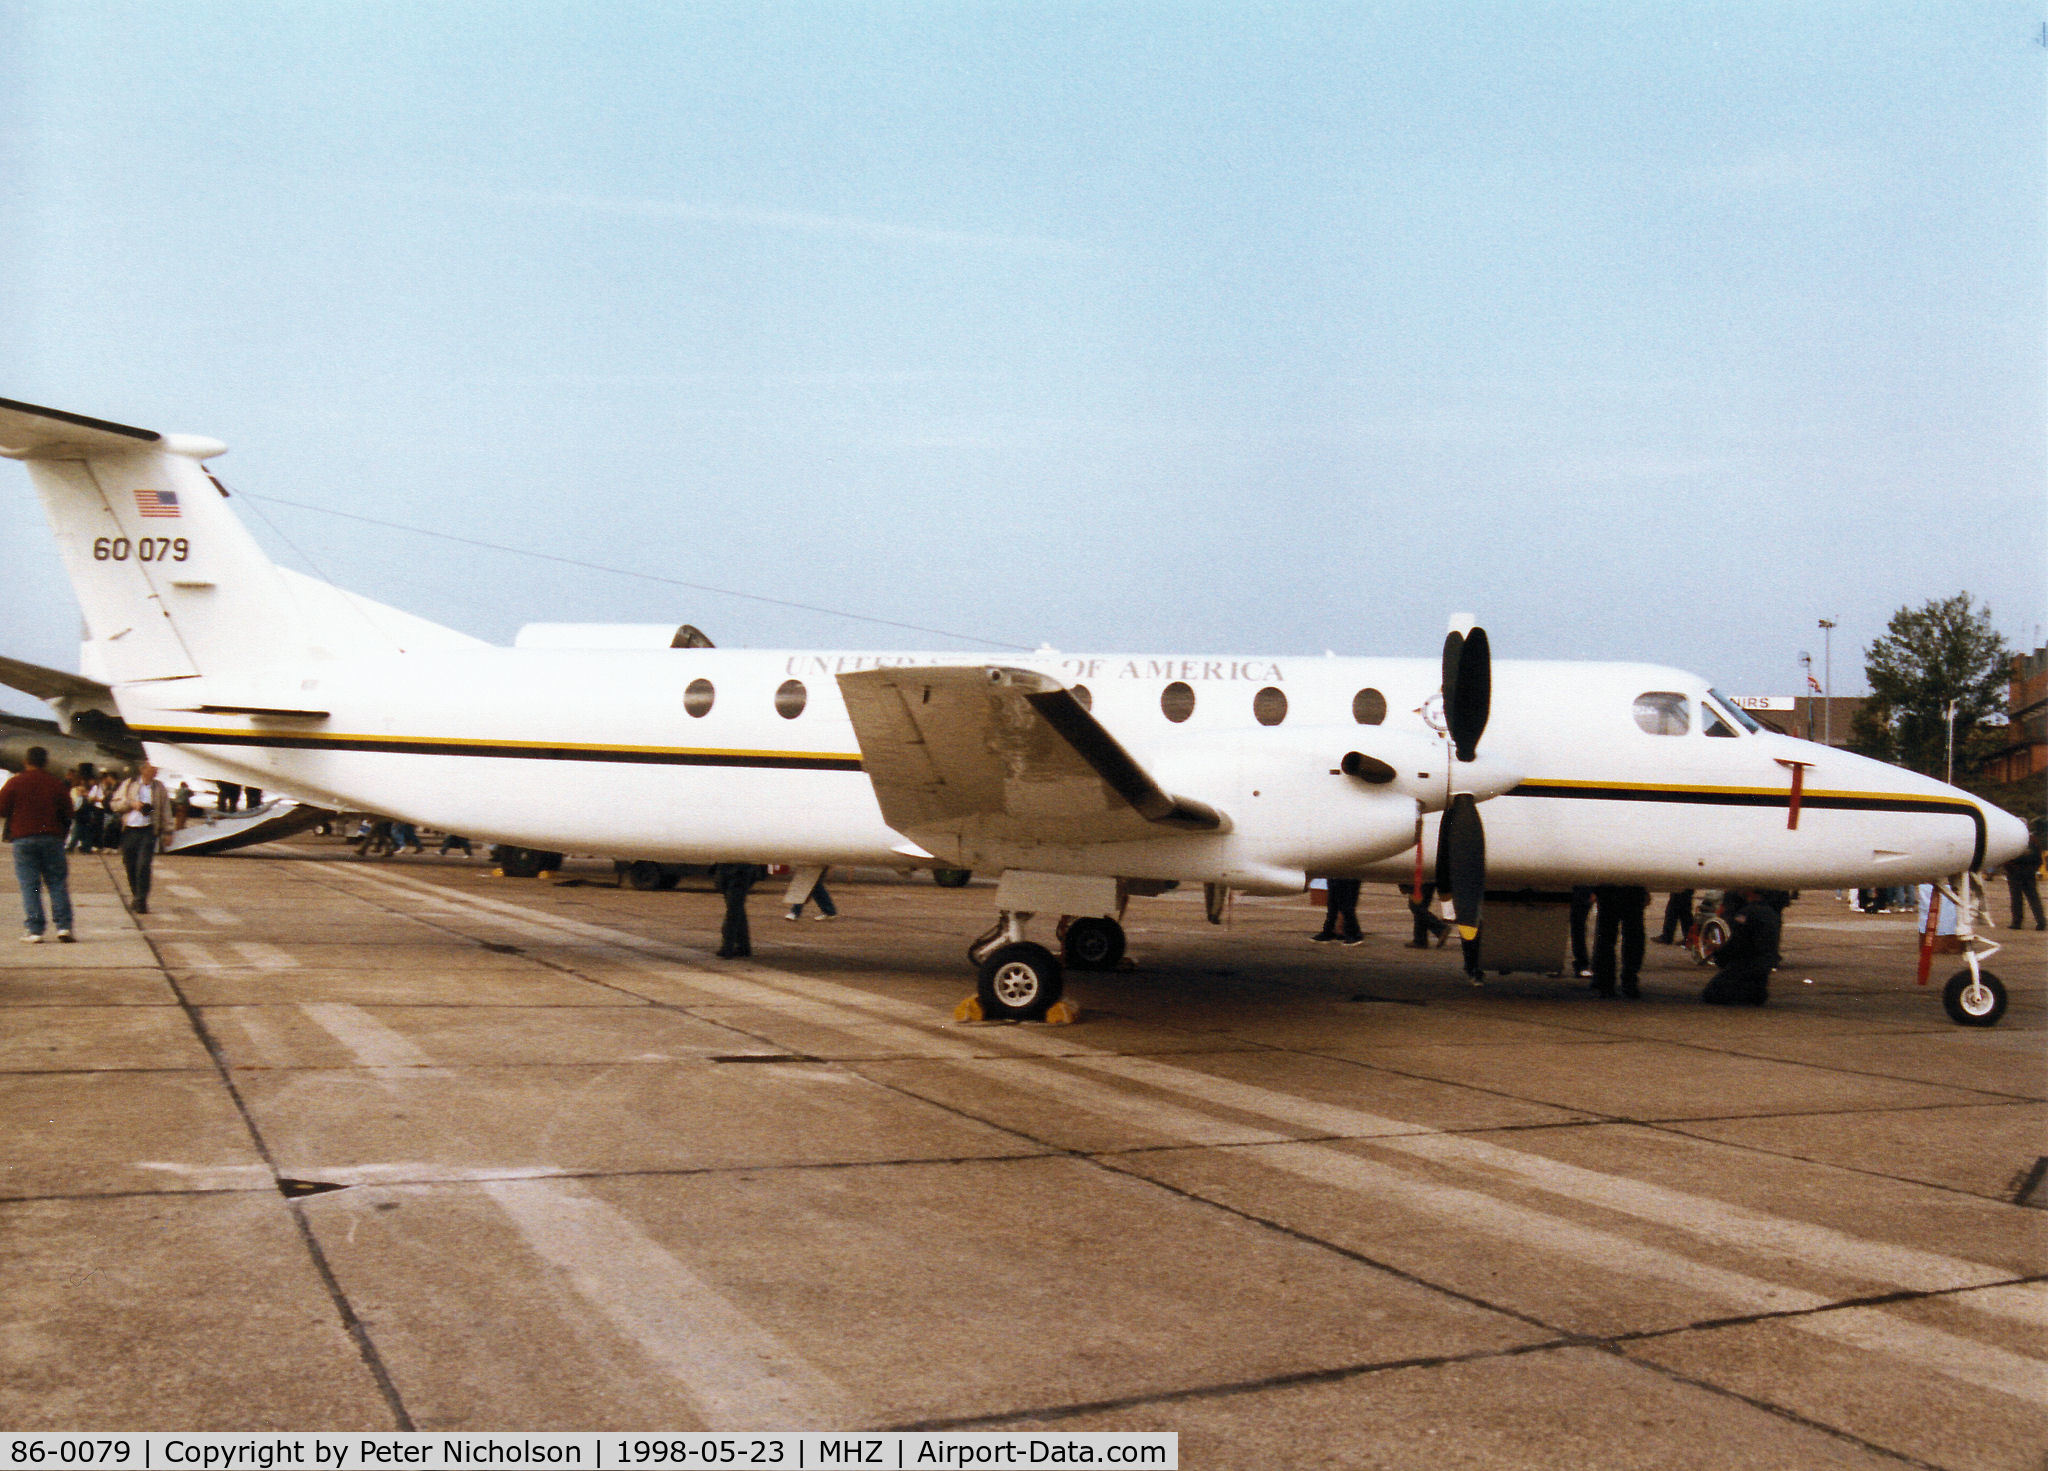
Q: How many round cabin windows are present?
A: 6